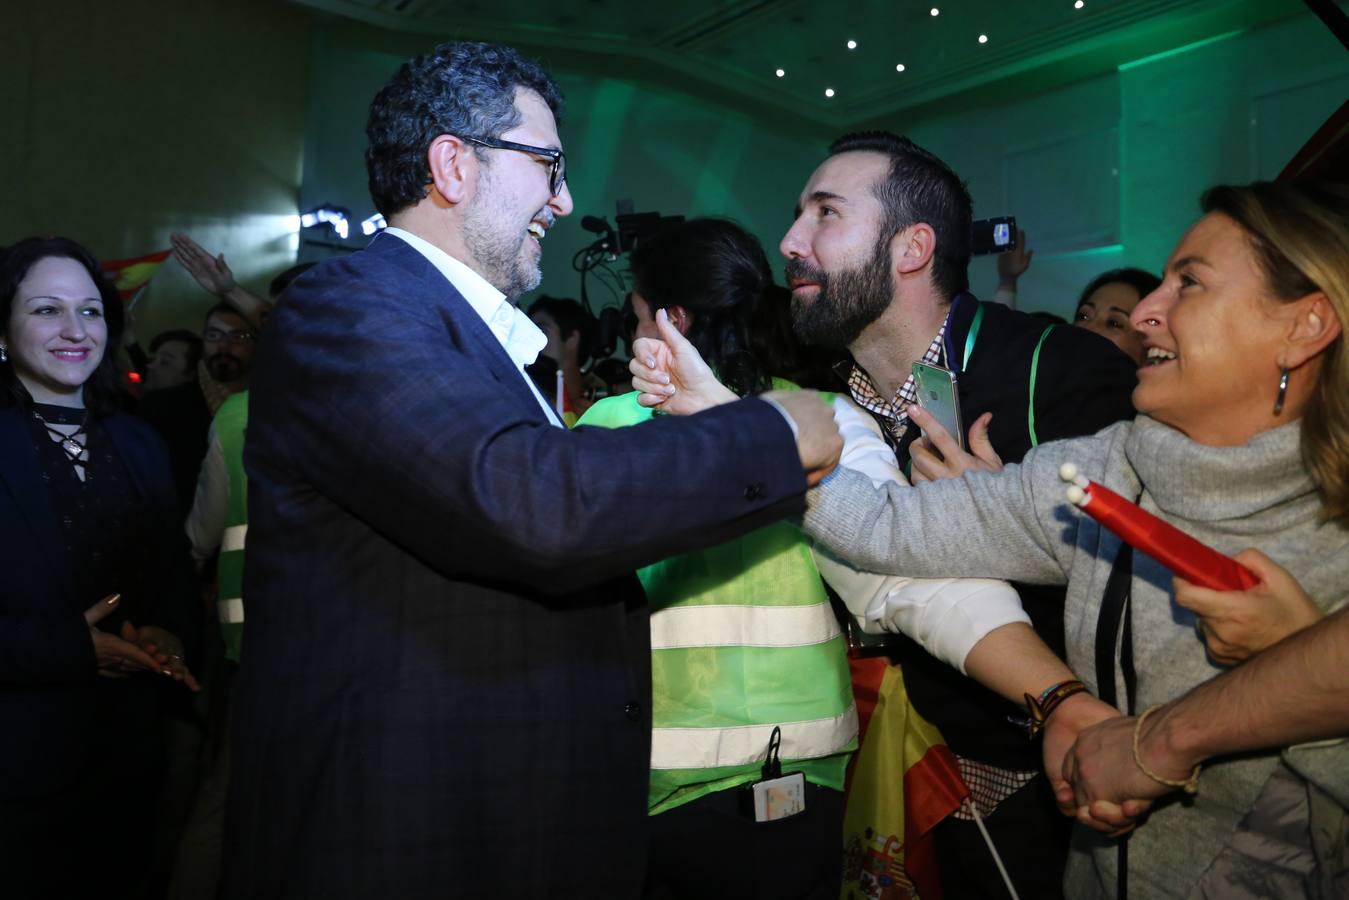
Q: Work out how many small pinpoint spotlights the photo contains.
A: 7